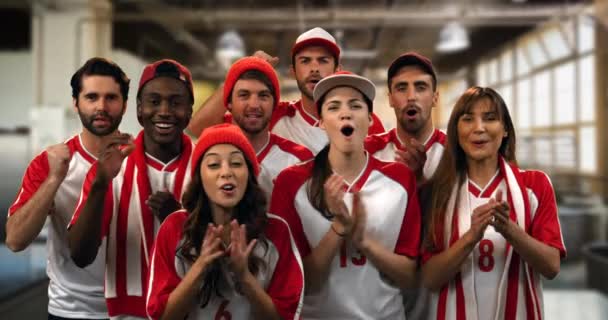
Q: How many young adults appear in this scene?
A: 8